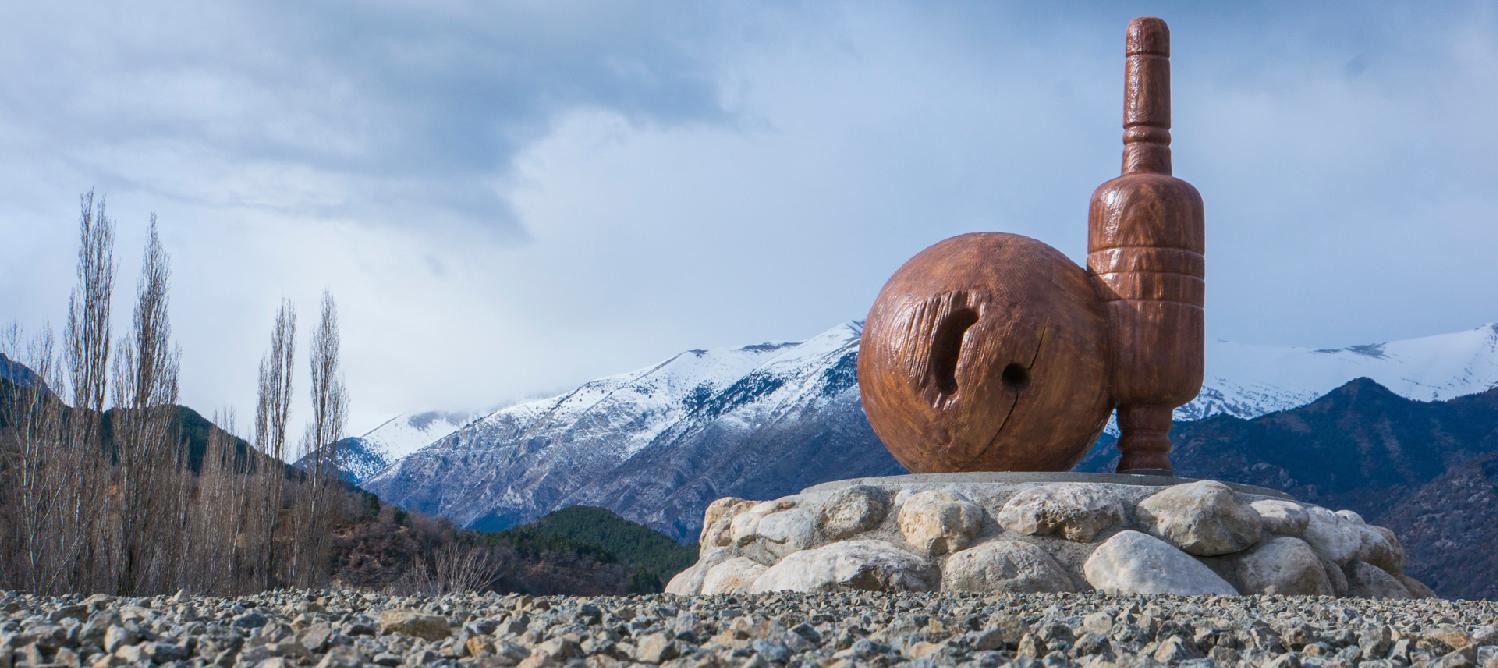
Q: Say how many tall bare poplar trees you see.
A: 4